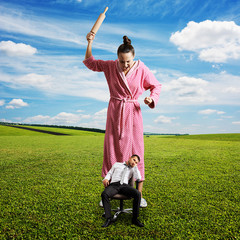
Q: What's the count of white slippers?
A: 2